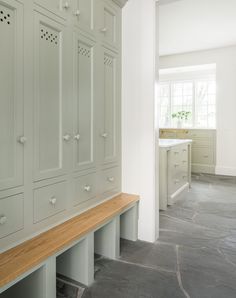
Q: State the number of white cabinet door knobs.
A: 11